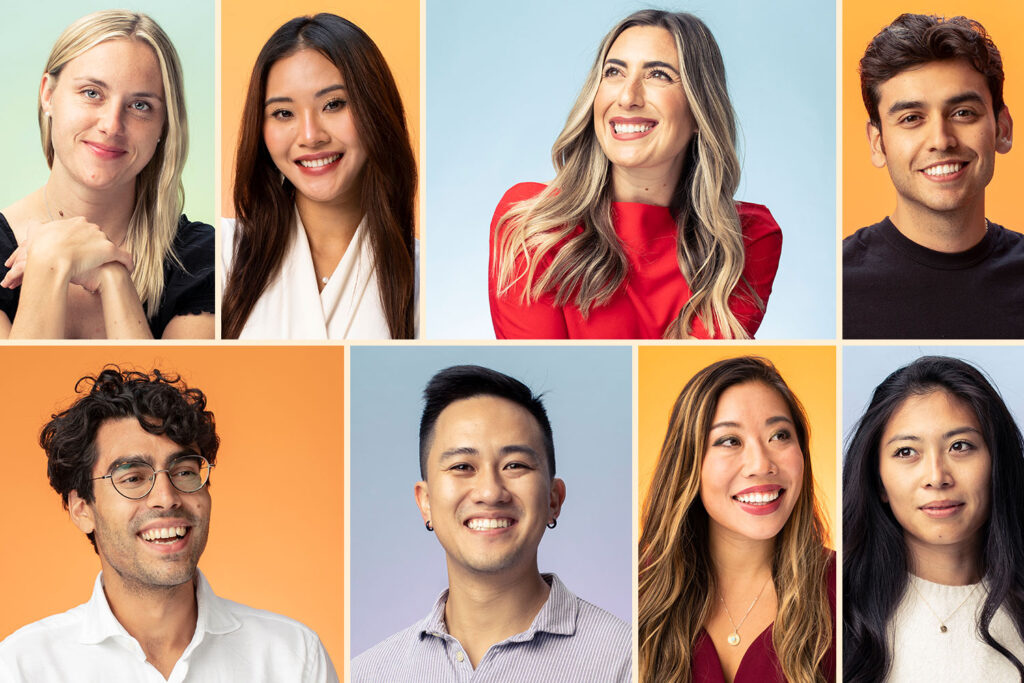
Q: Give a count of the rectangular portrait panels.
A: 8